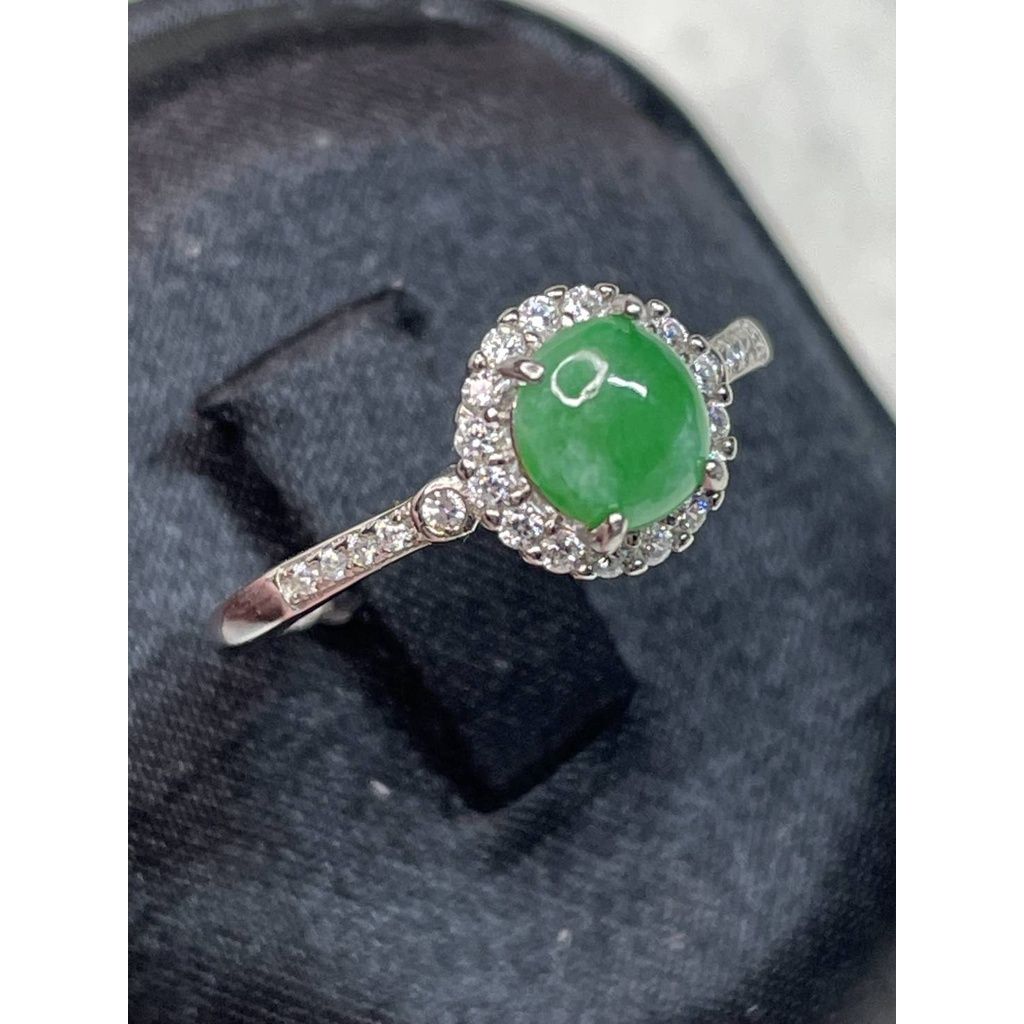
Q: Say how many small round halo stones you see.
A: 14